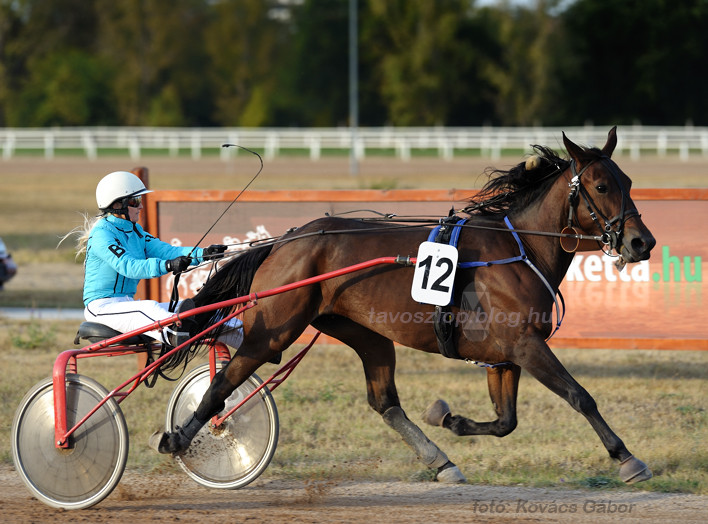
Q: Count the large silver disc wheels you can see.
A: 2